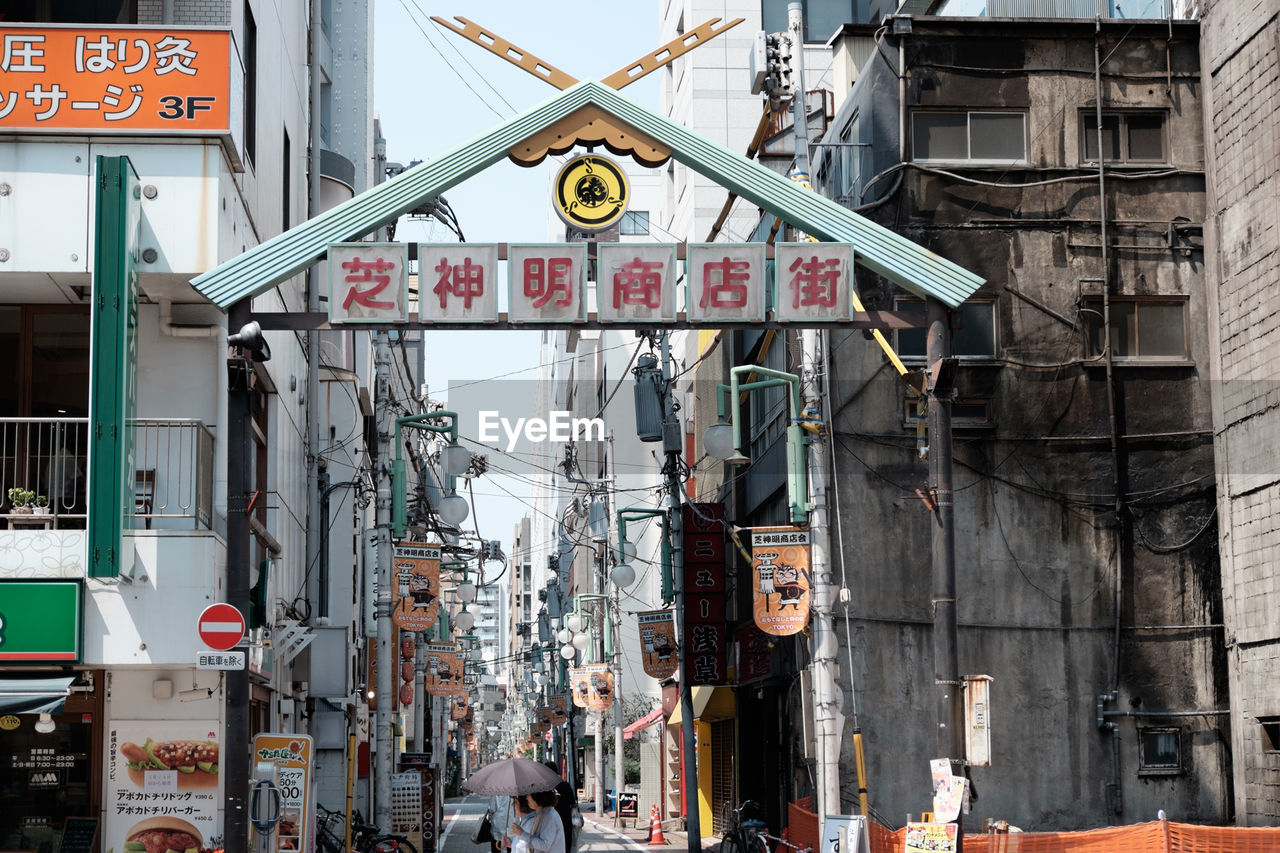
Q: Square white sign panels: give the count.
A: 6